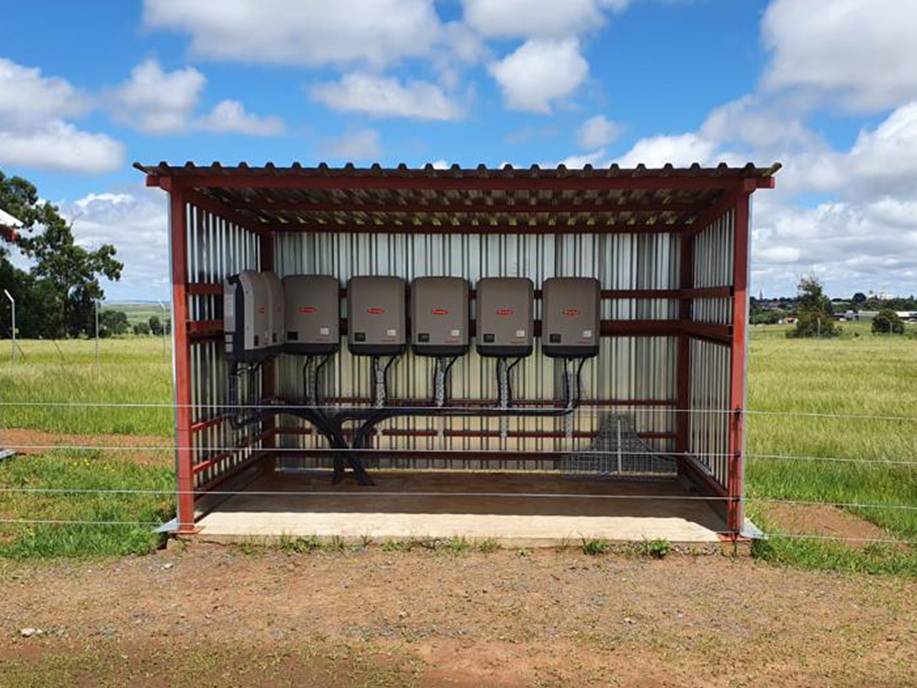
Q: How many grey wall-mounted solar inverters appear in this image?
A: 7